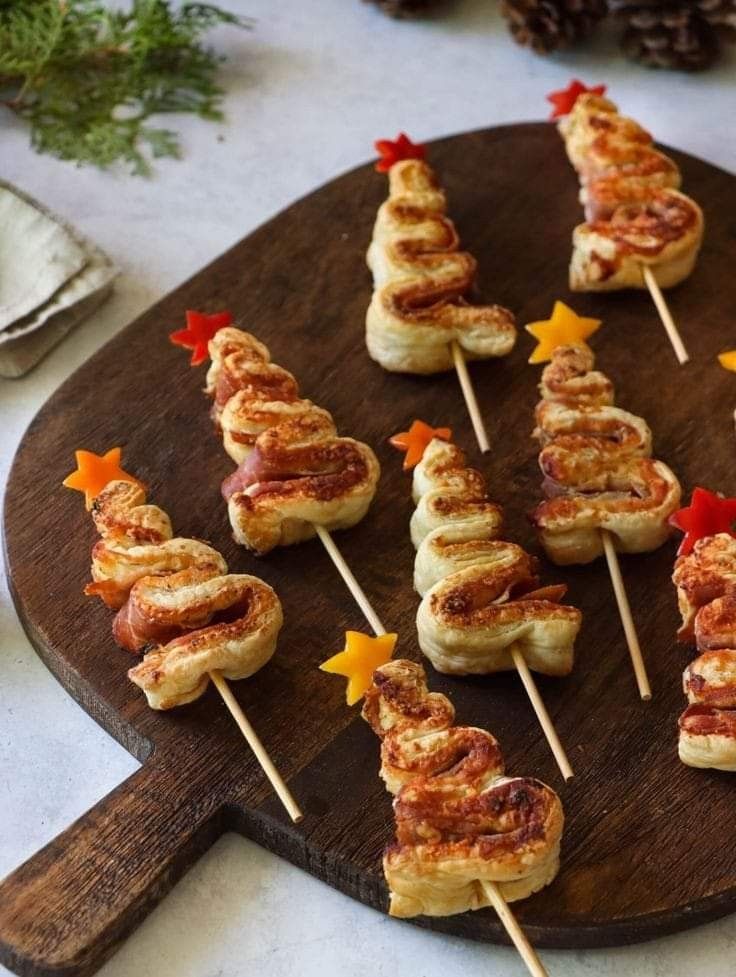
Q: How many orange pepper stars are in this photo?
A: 2